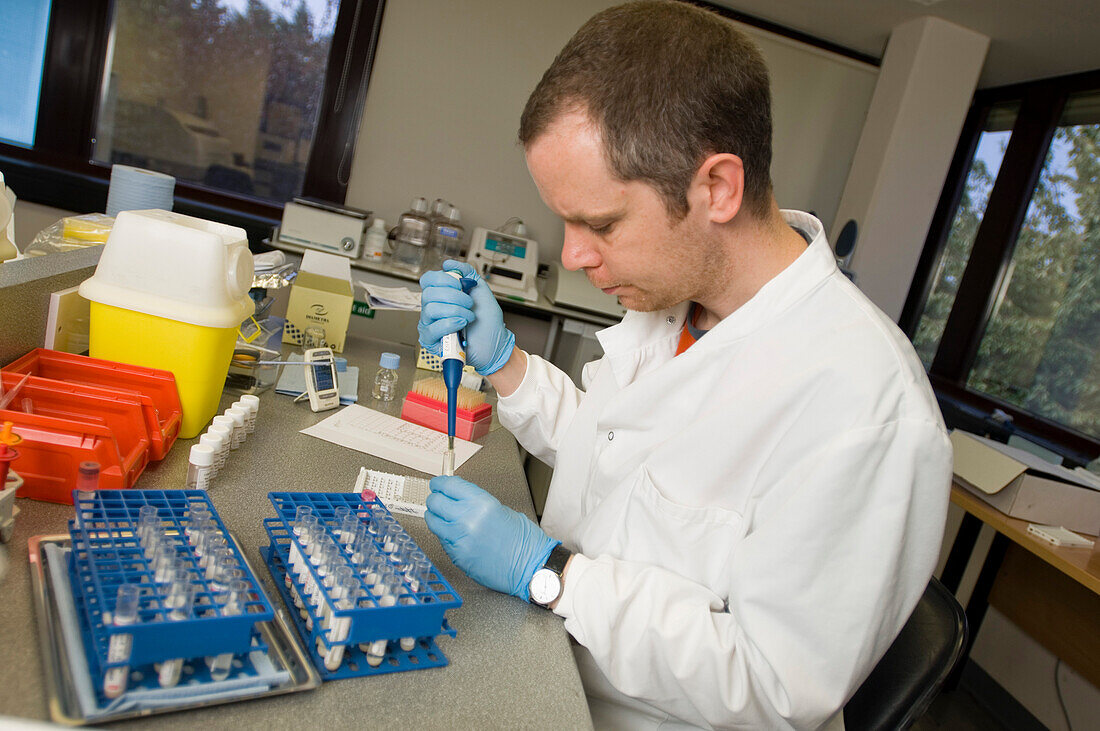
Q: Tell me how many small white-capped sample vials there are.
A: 7